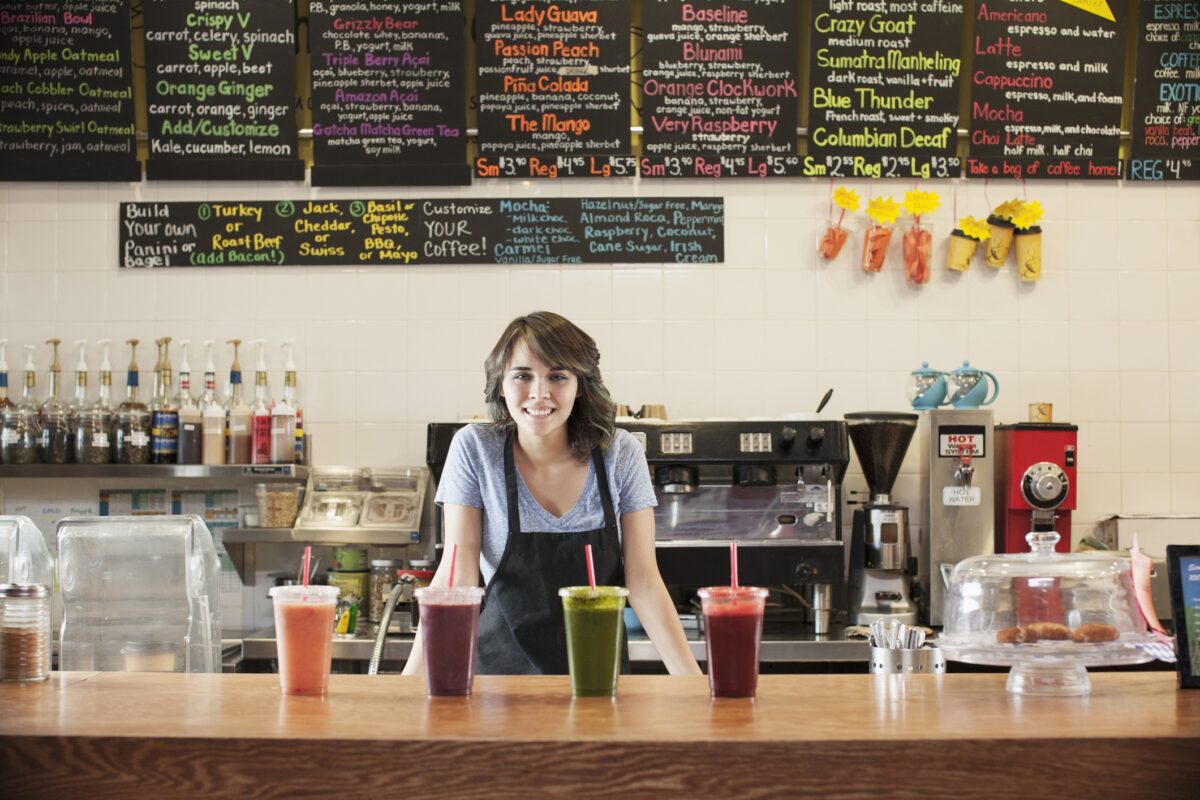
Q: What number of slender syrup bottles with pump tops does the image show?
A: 13